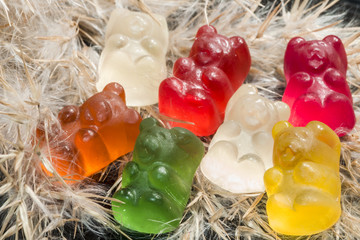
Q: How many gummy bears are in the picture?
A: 7